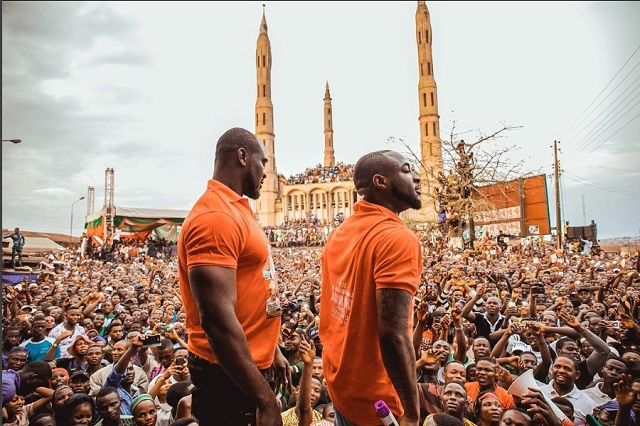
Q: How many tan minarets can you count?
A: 3